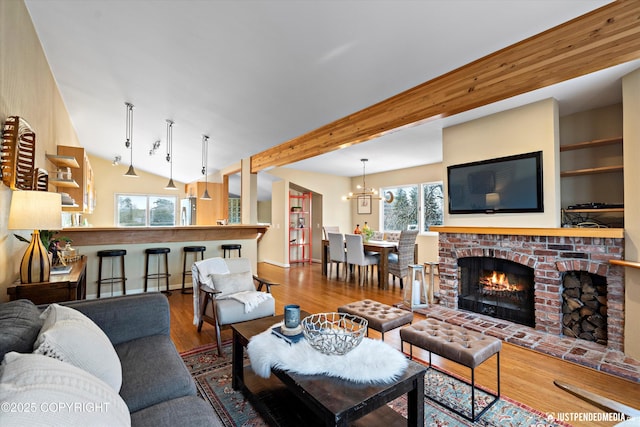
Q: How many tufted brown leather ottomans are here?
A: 2